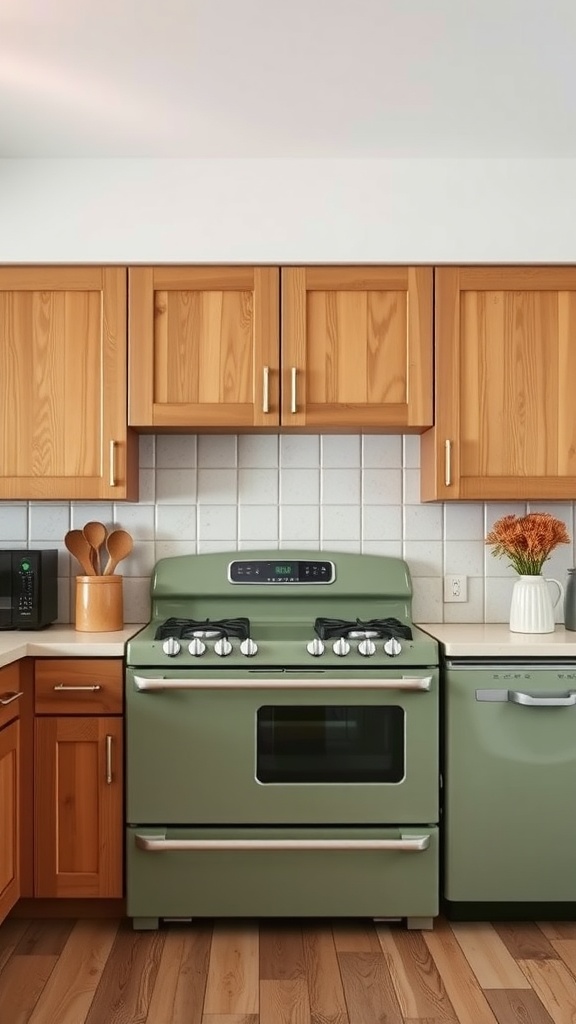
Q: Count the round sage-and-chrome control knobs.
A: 8